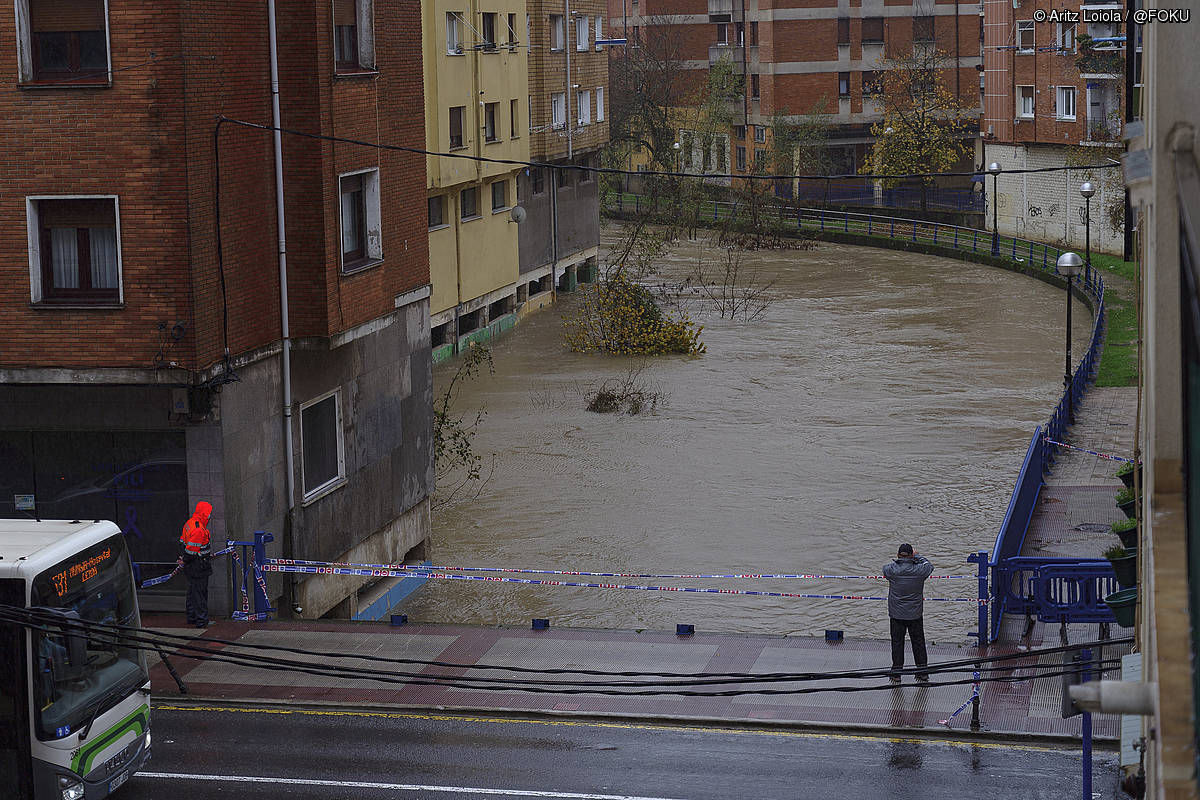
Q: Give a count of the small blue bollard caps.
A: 4